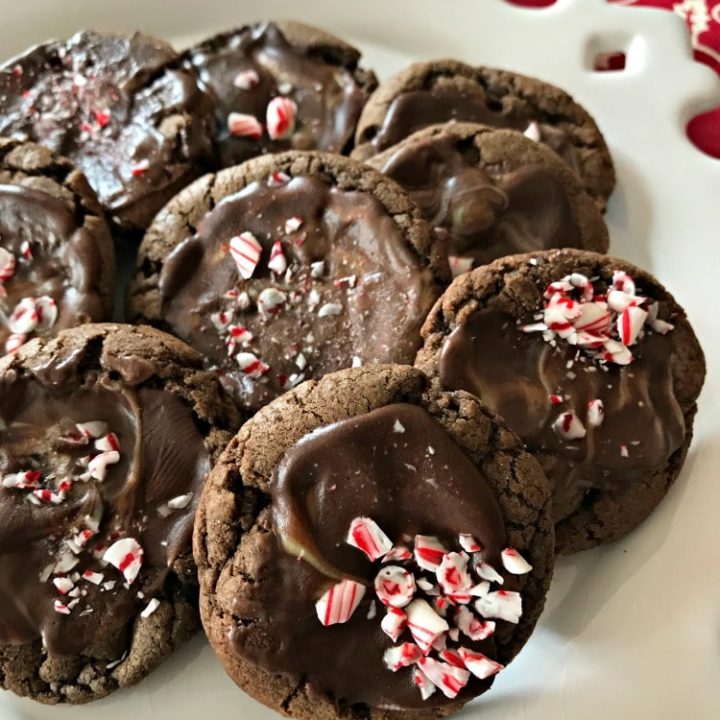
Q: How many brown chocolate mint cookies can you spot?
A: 9